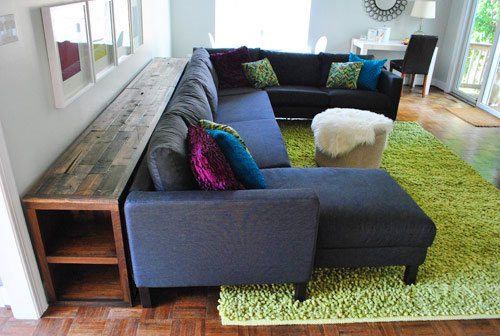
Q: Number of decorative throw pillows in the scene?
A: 7